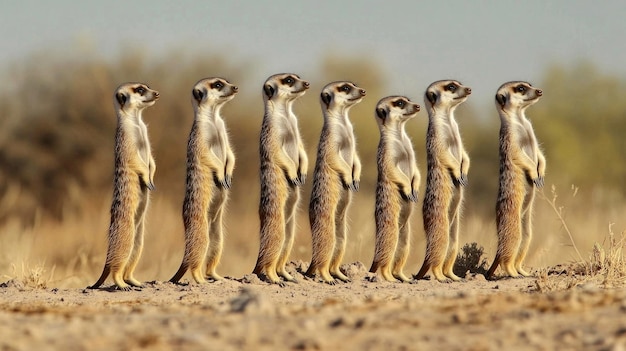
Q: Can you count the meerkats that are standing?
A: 7